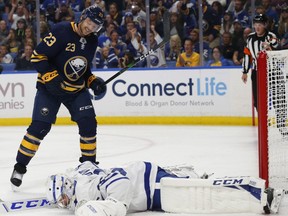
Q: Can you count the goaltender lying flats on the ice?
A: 1